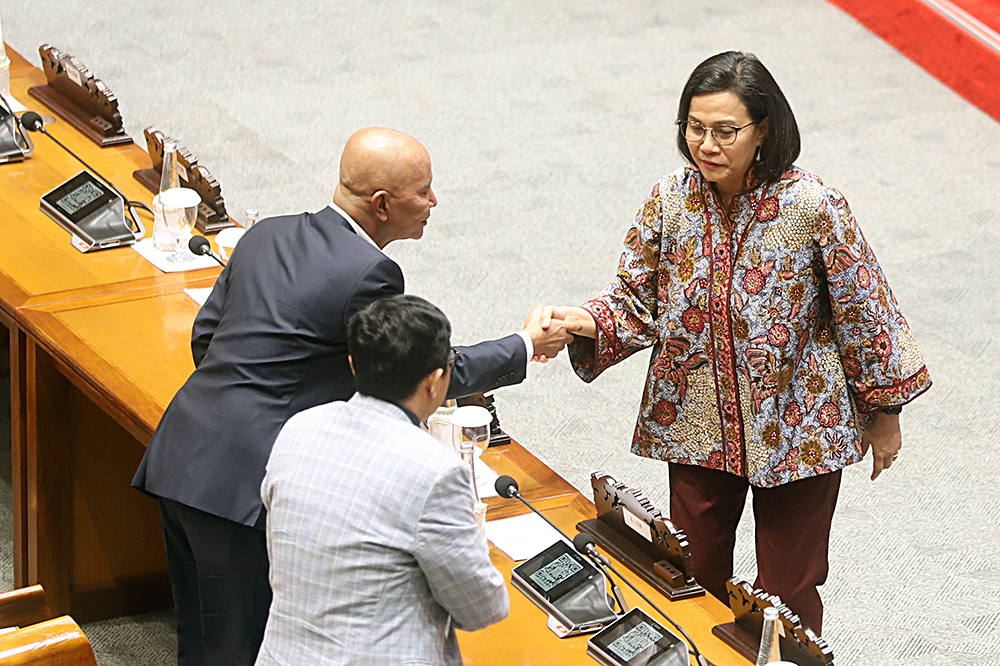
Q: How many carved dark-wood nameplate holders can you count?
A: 5